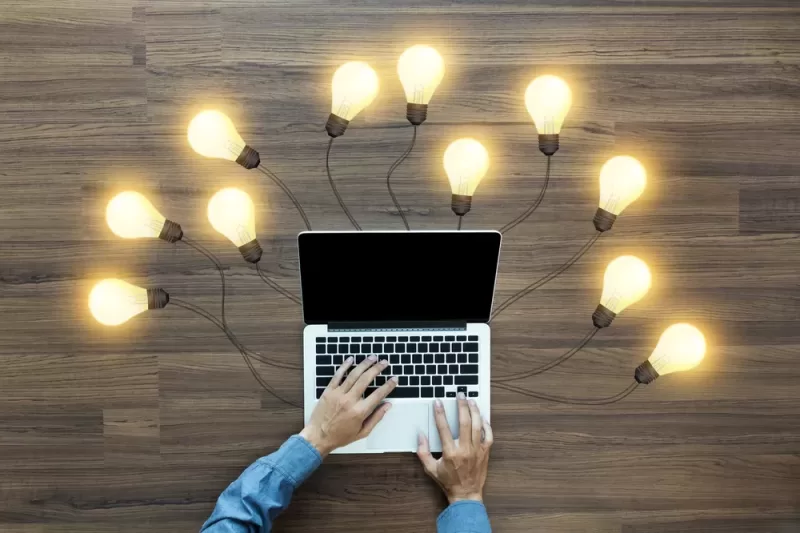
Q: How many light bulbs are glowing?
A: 11